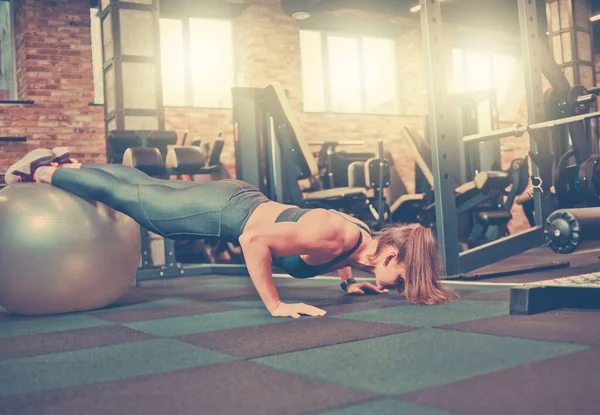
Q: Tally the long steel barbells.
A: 1